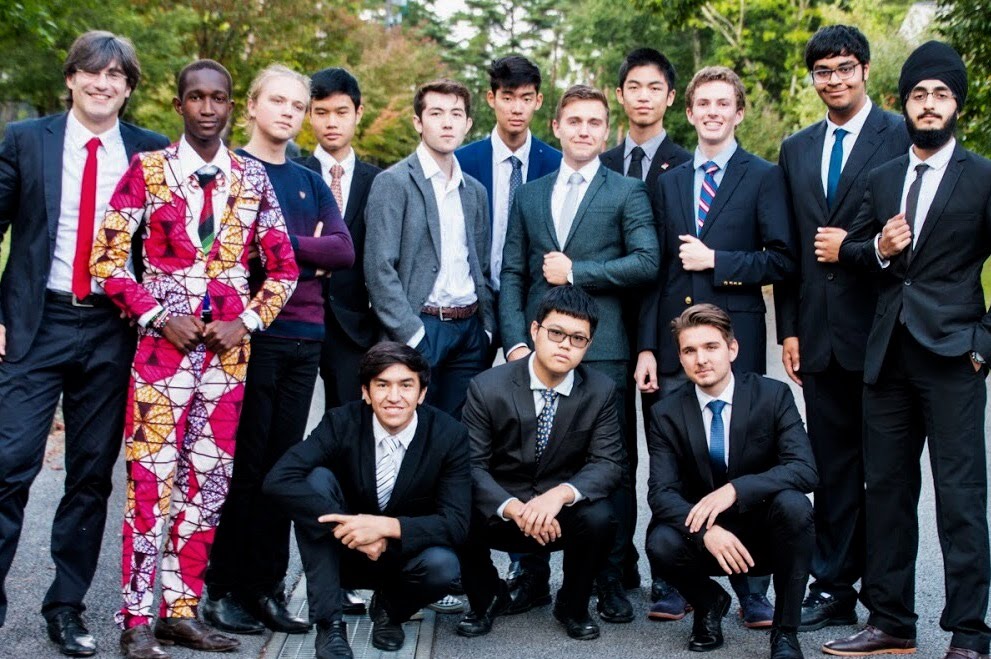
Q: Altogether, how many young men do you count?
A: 14